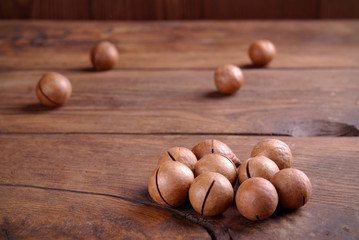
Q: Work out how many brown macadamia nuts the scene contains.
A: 13